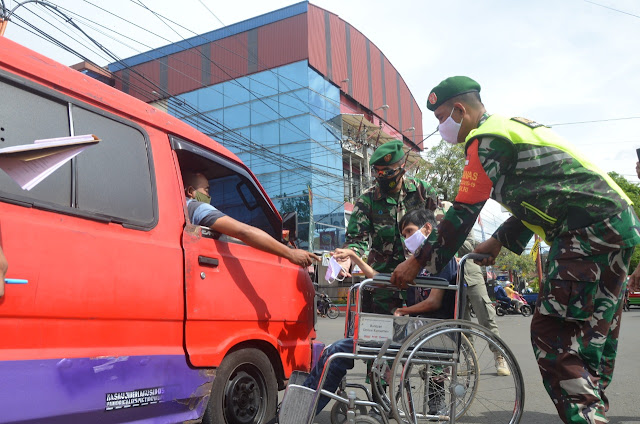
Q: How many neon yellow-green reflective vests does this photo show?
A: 1